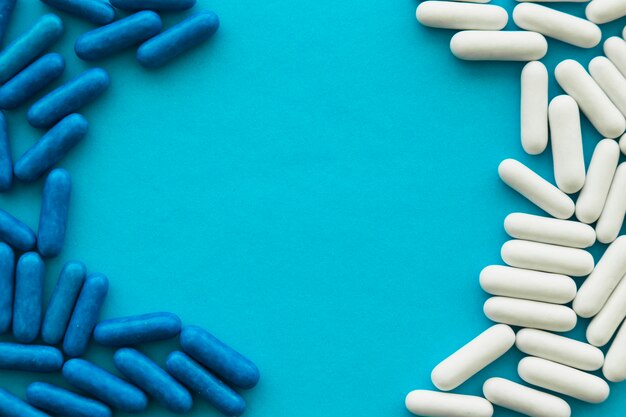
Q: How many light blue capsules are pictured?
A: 0